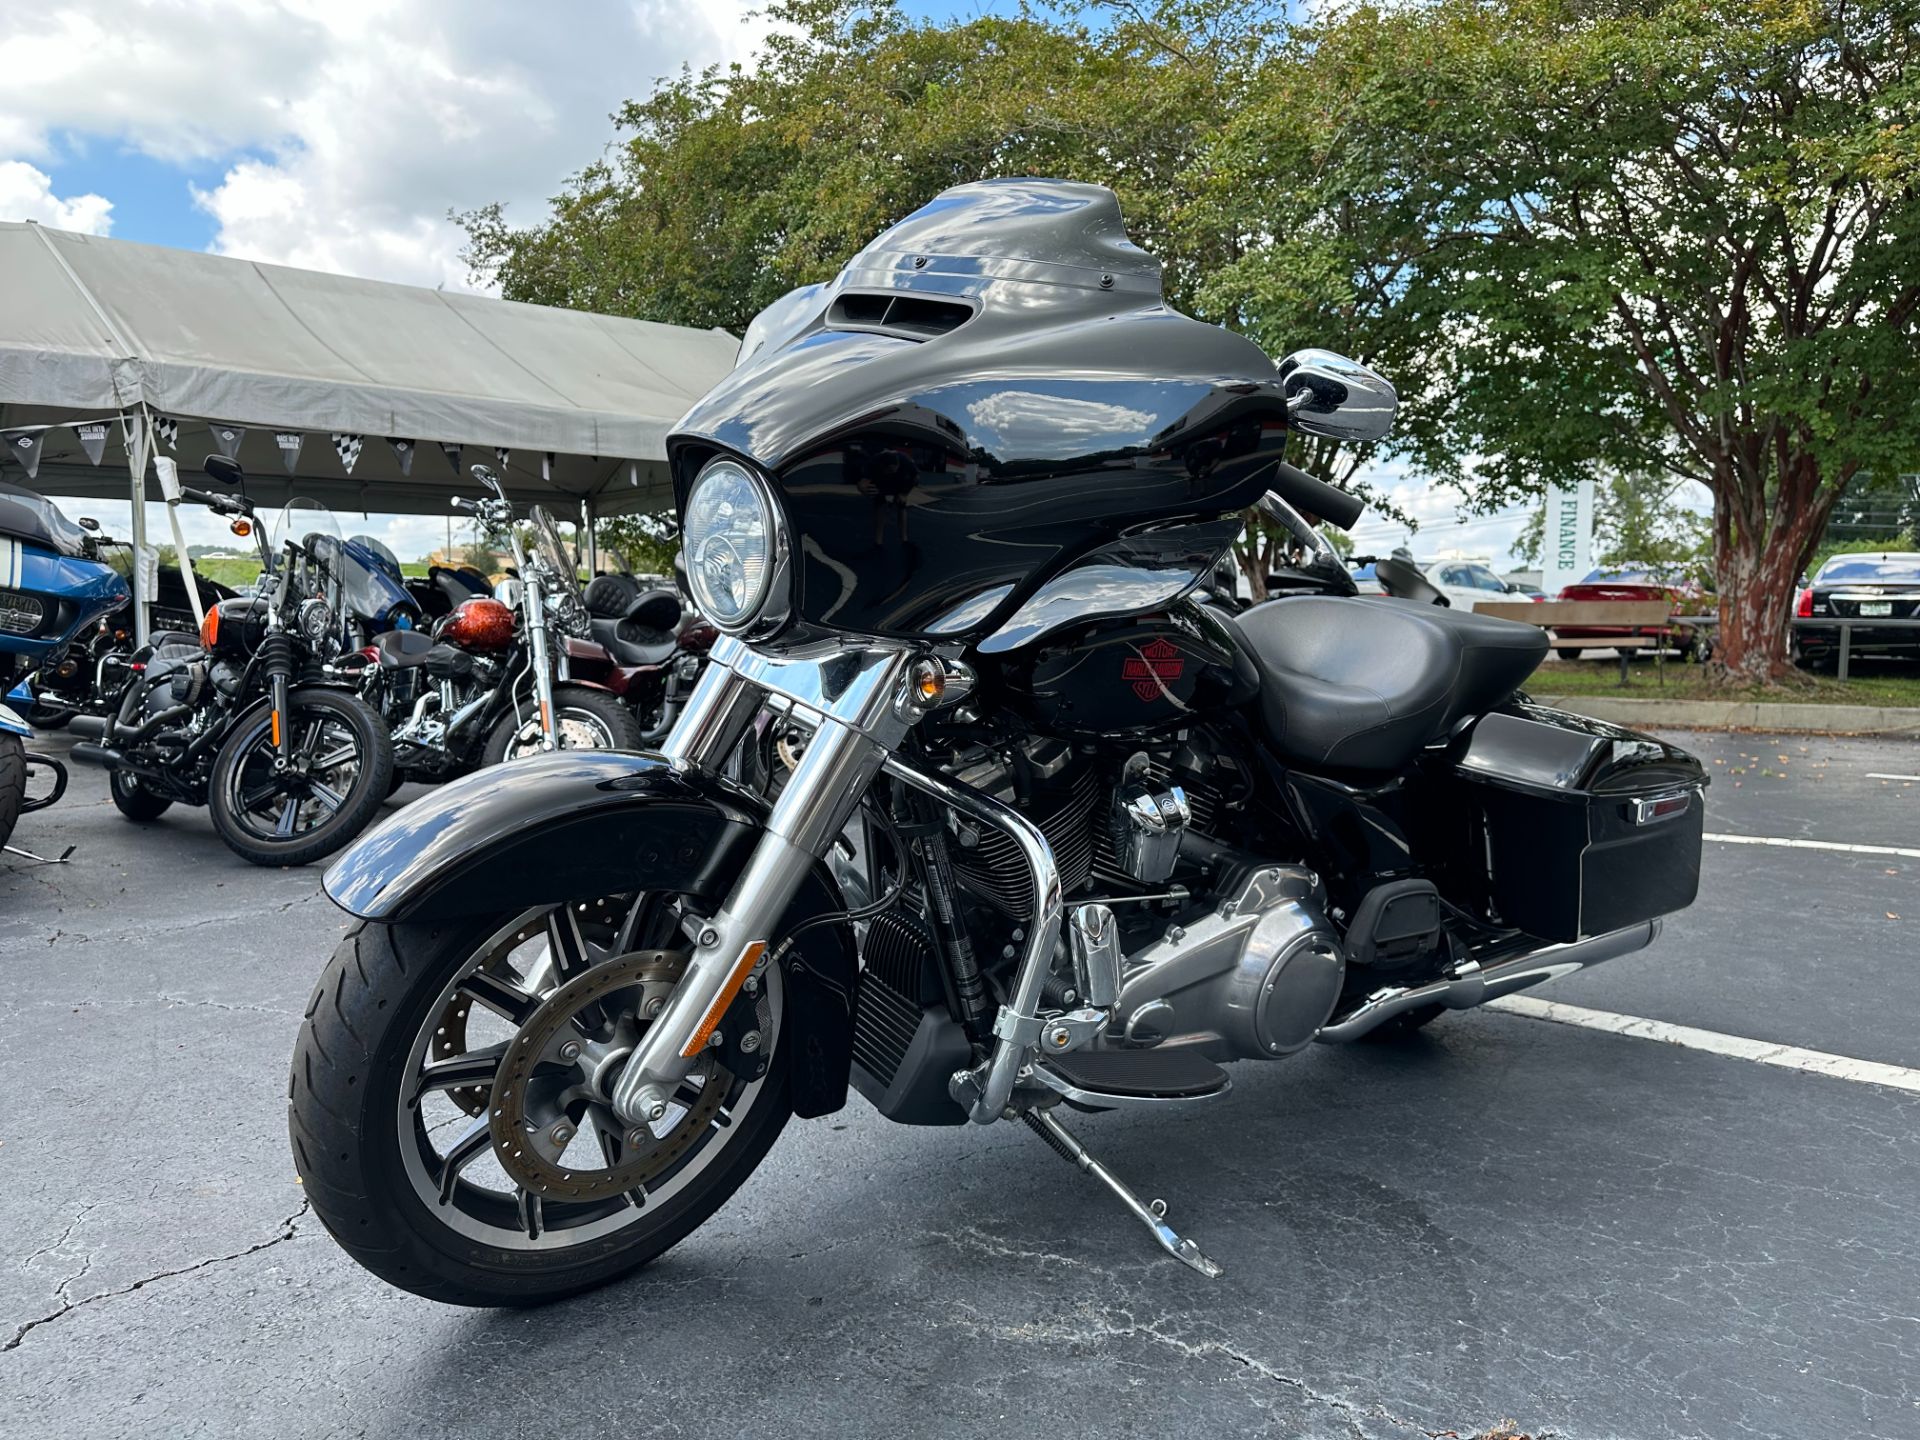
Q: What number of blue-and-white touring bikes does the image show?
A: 1